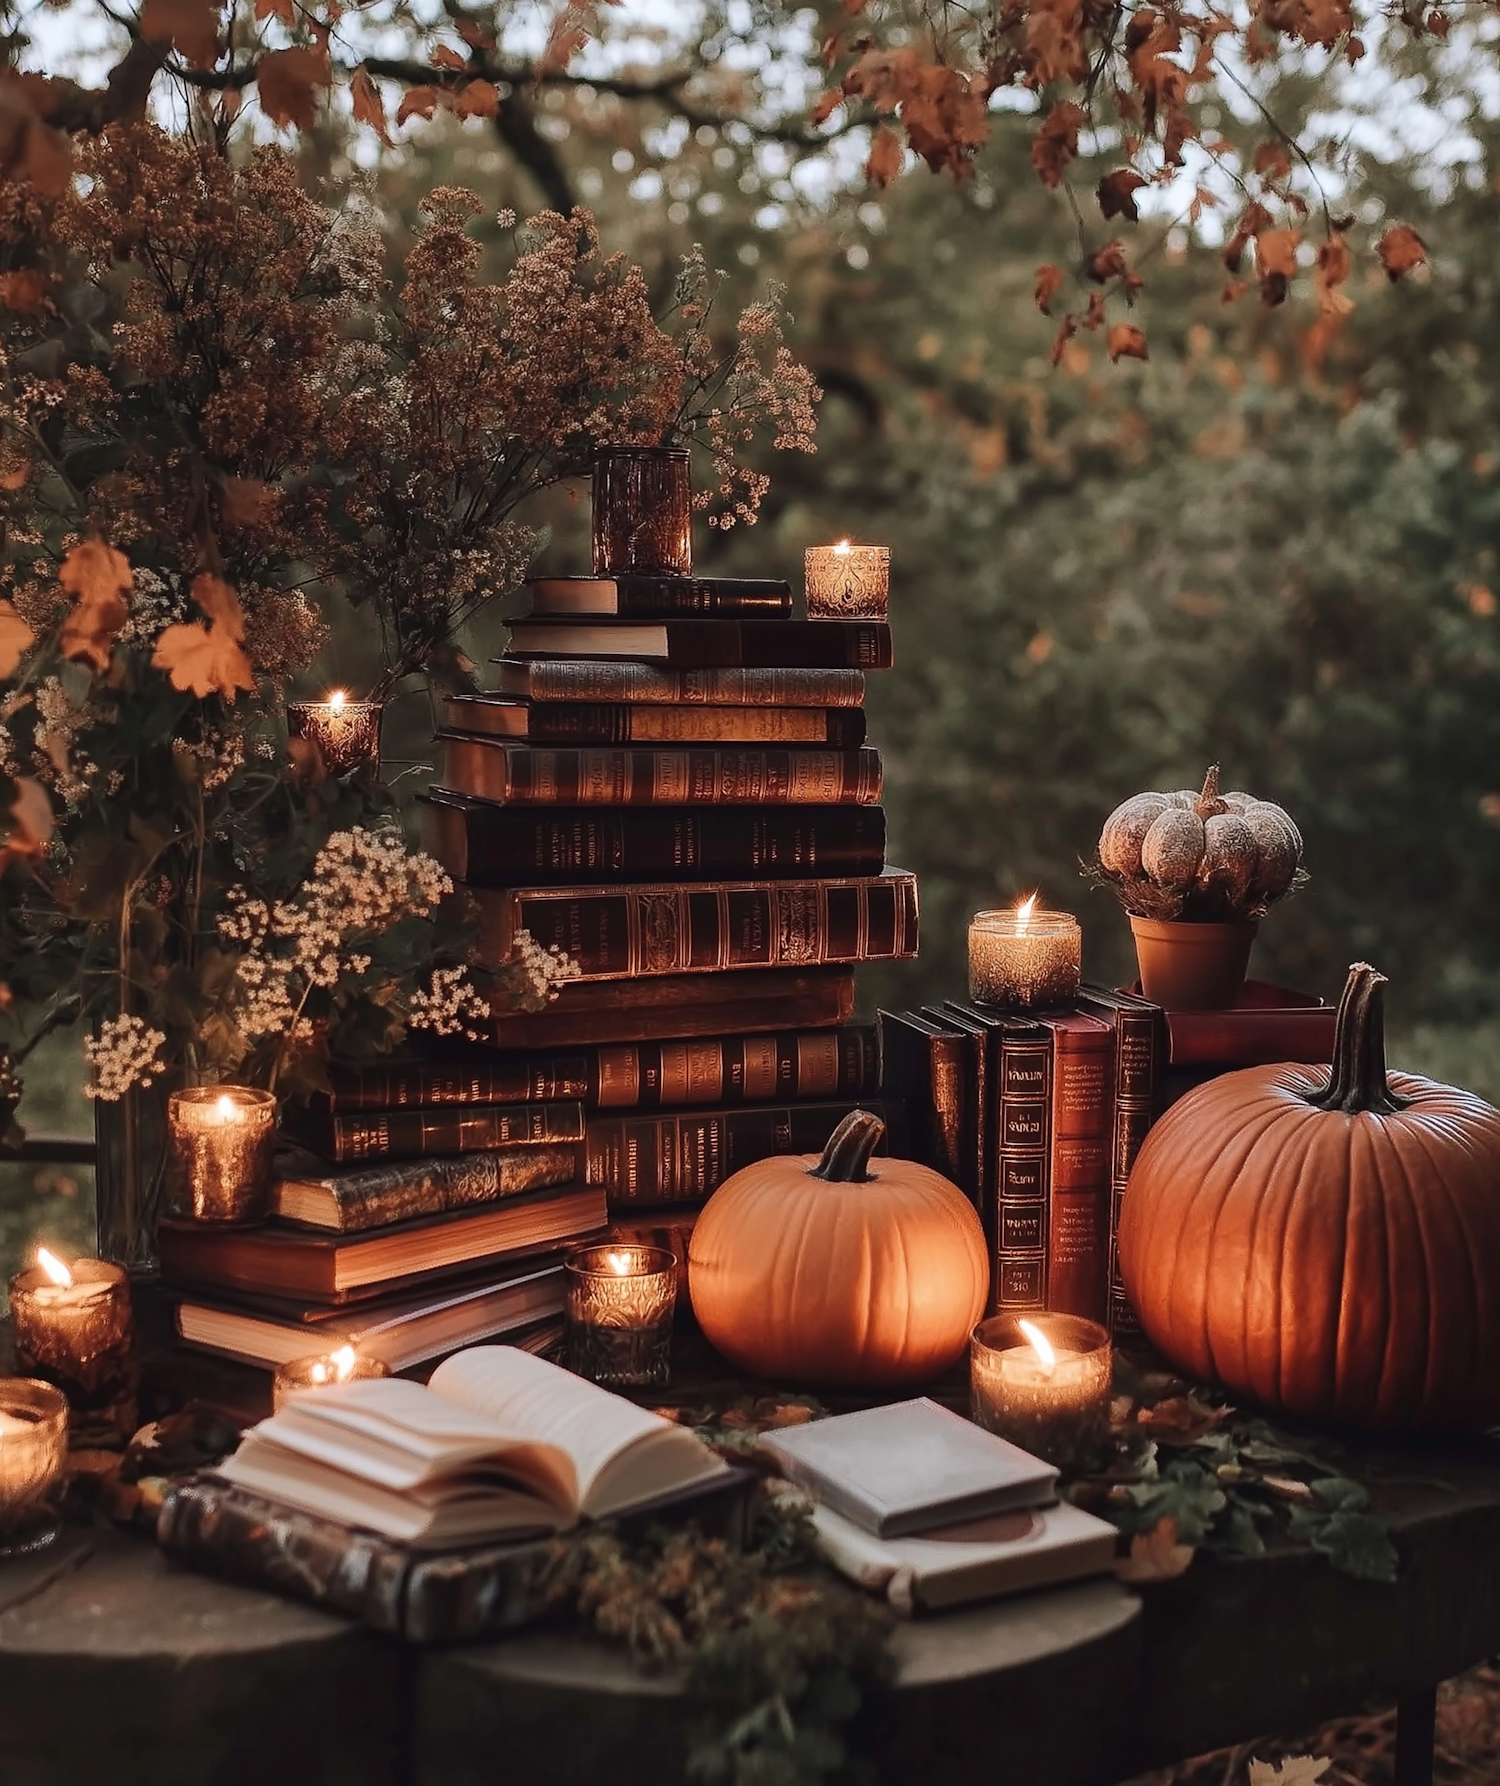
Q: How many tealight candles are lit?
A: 9